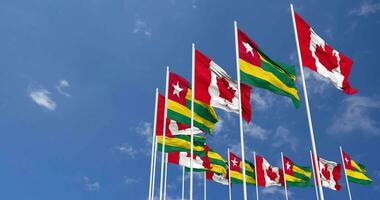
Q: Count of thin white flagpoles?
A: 14